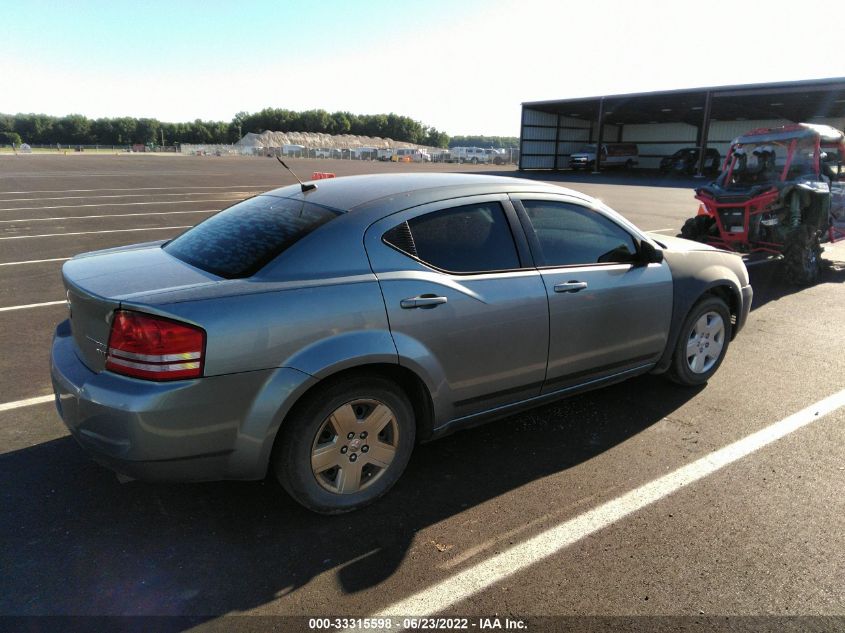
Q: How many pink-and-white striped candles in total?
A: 0